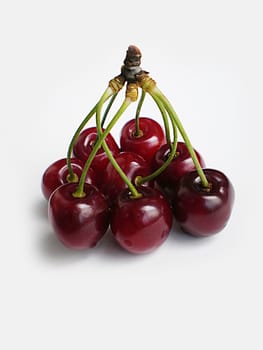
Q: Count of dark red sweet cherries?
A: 8